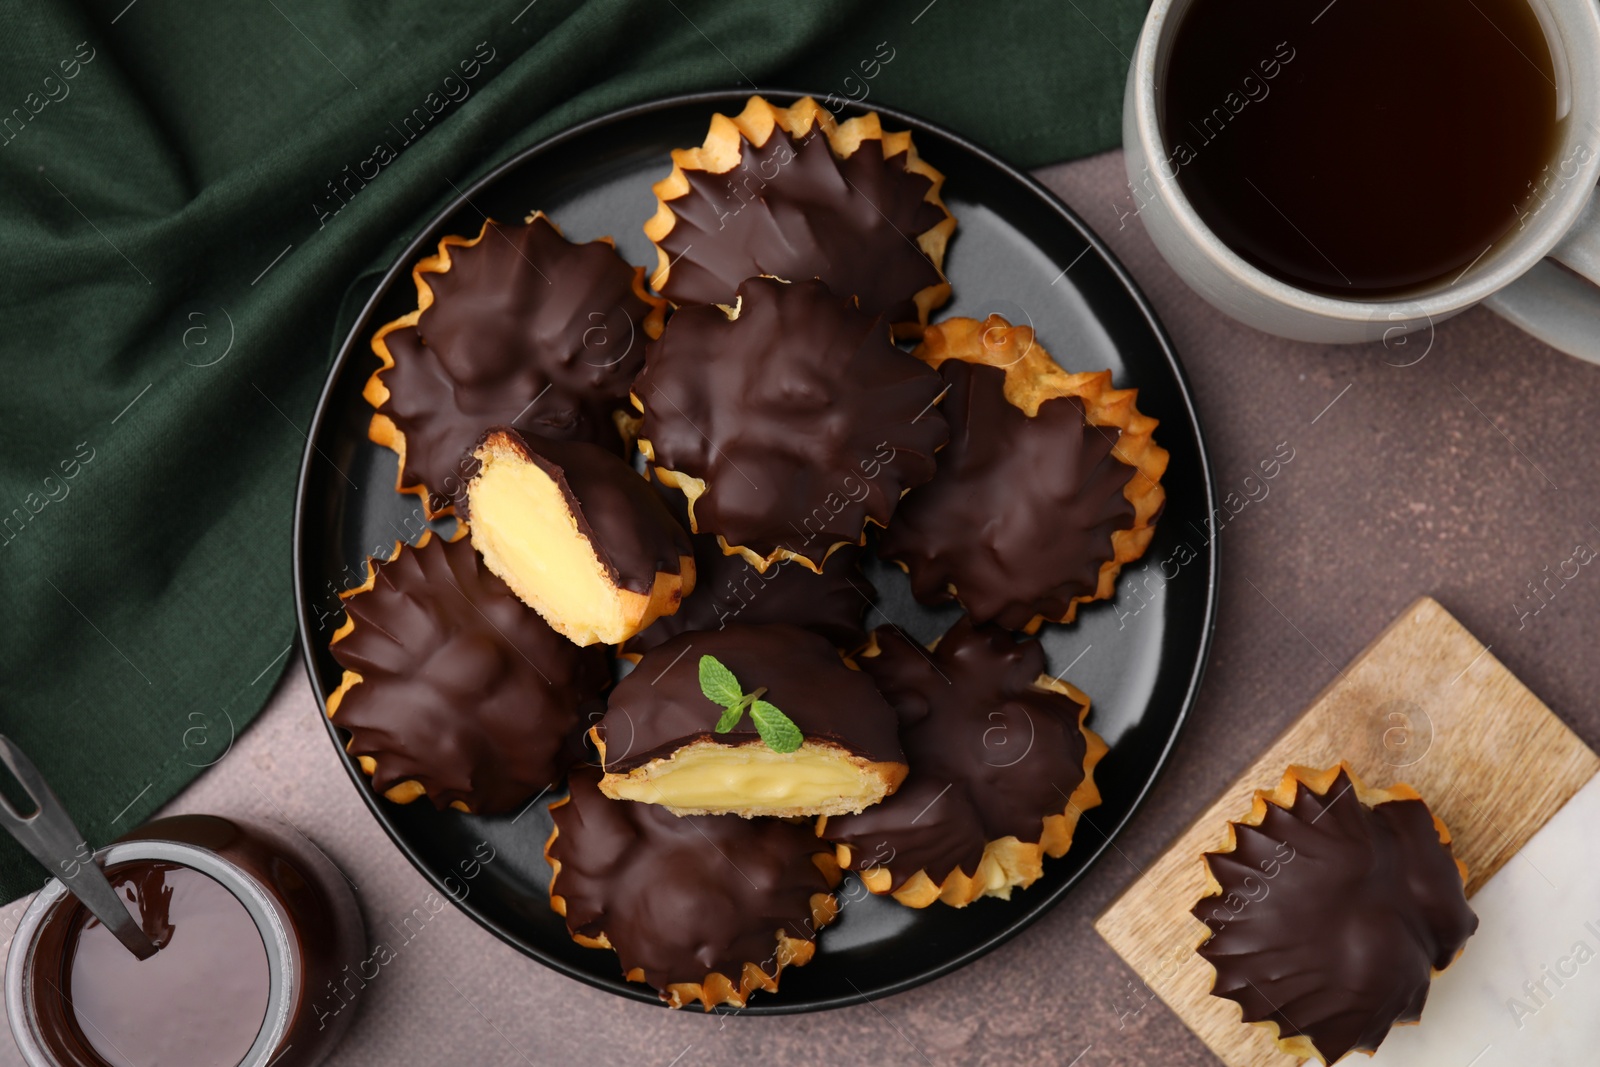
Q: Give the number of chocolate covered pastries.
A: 11